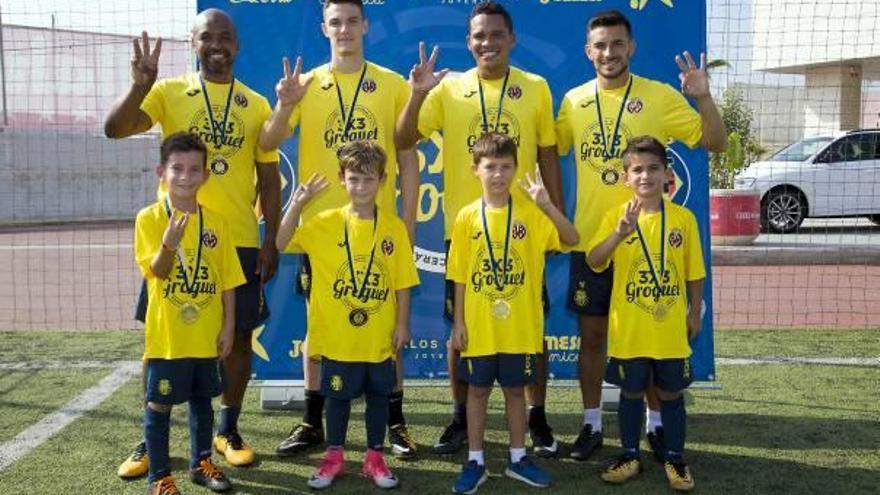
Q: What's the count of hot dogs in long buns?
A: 0